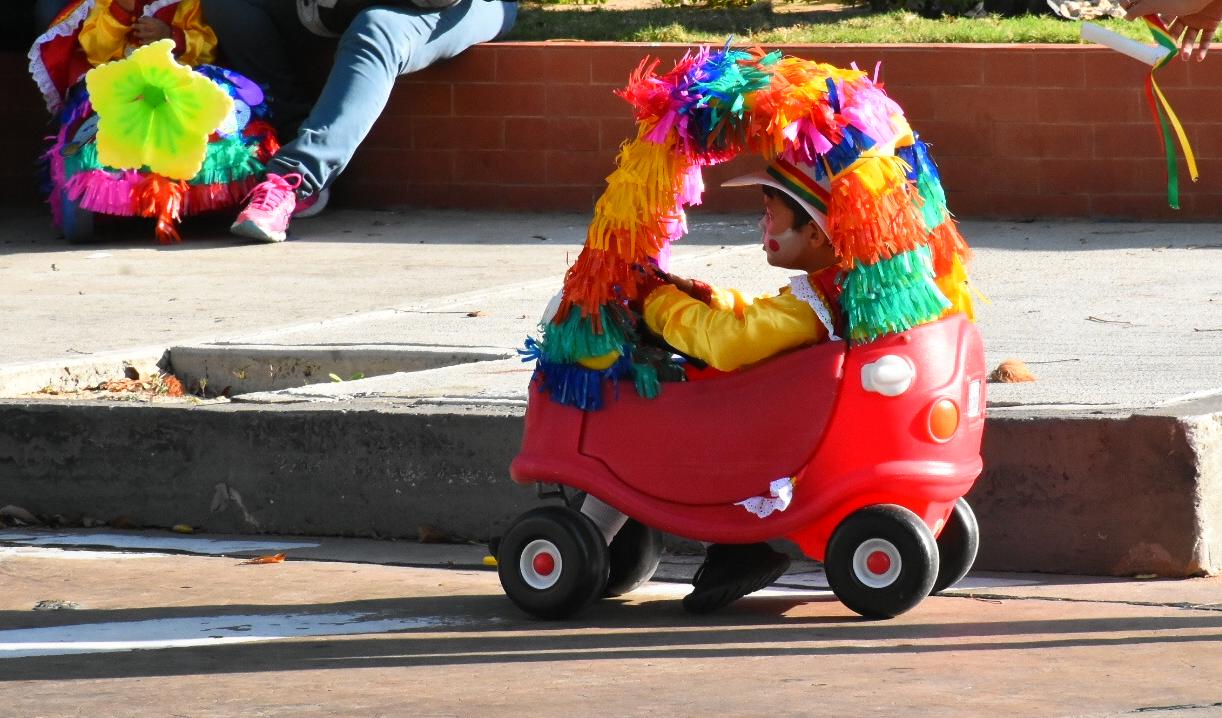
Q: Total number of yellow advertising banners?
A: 0